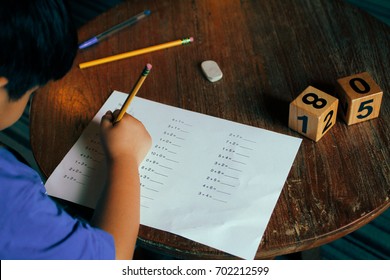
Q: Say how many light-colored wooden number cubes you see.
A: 2